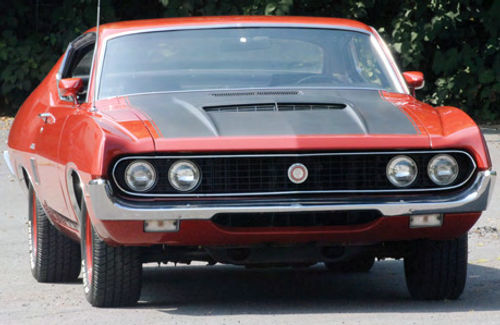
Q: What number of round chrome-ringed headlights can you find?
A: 4